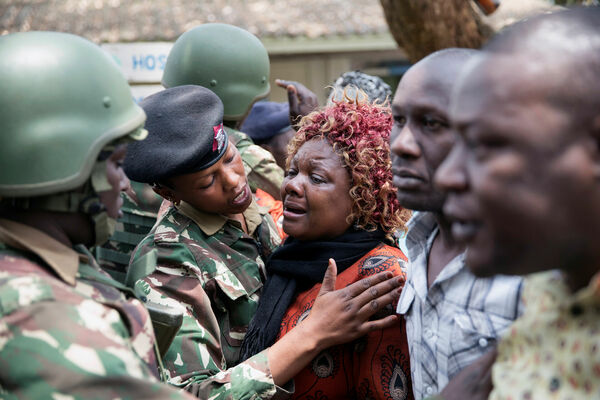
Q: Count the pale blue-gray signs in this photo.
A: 1